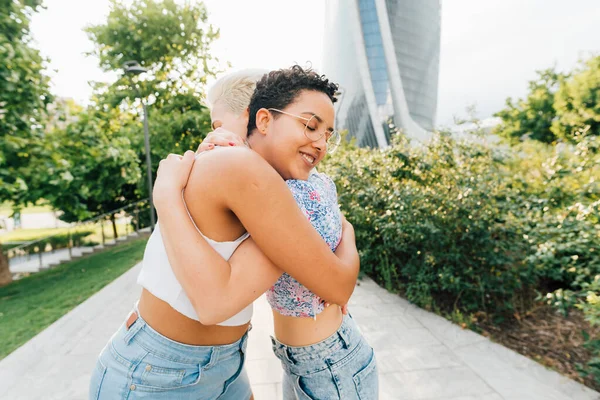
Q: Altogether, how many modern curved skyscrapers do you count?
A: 1